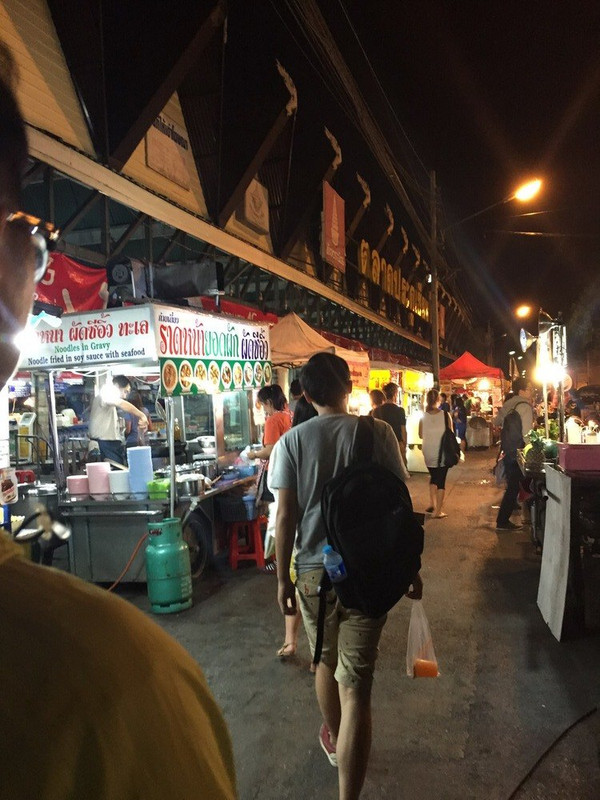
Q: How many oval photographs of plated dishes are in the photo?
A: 9